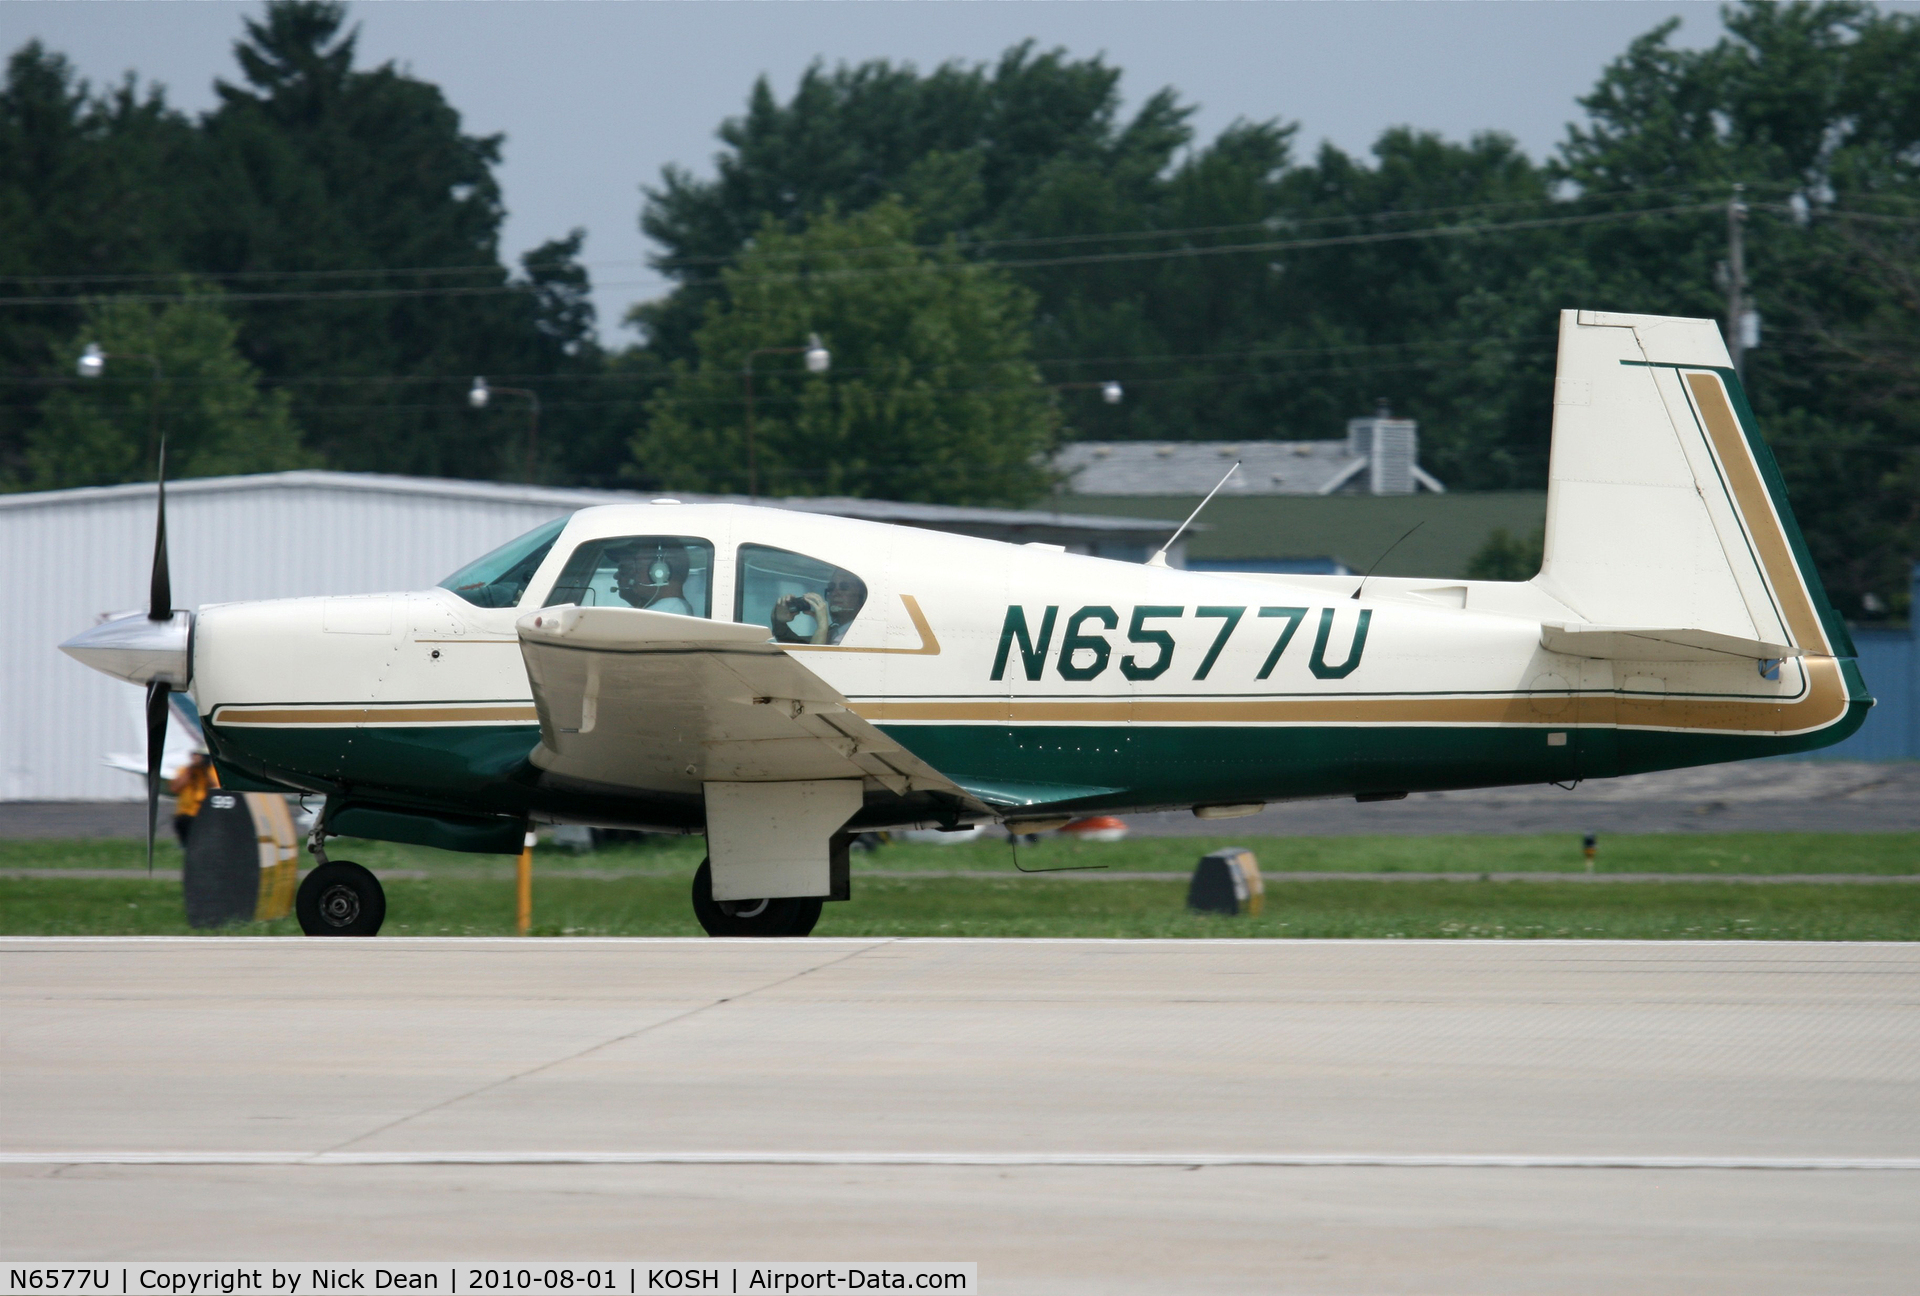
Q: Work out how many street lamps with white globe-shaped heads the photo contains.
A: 4